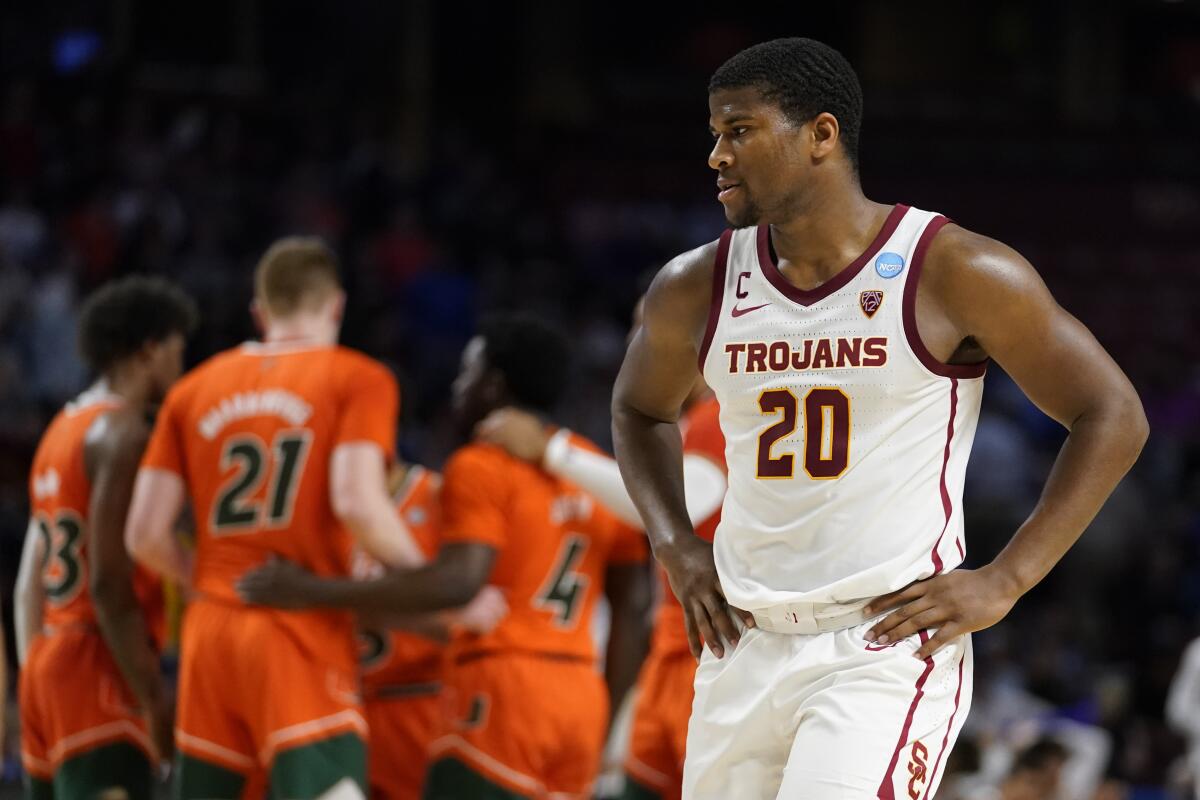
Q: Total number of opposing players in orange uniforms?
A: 5